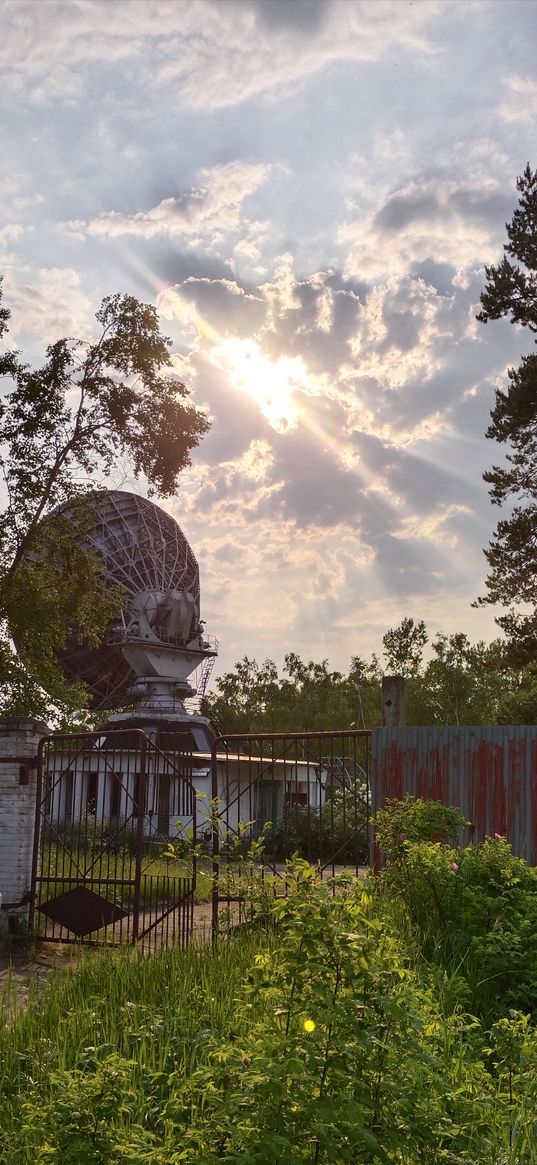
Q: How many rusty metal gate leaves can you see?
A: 2